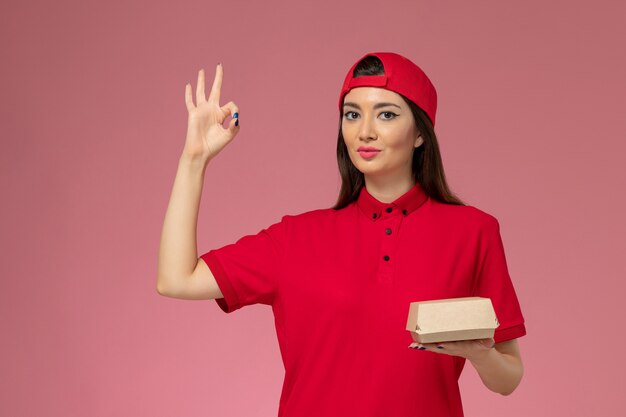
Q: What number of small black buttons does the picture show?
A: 5